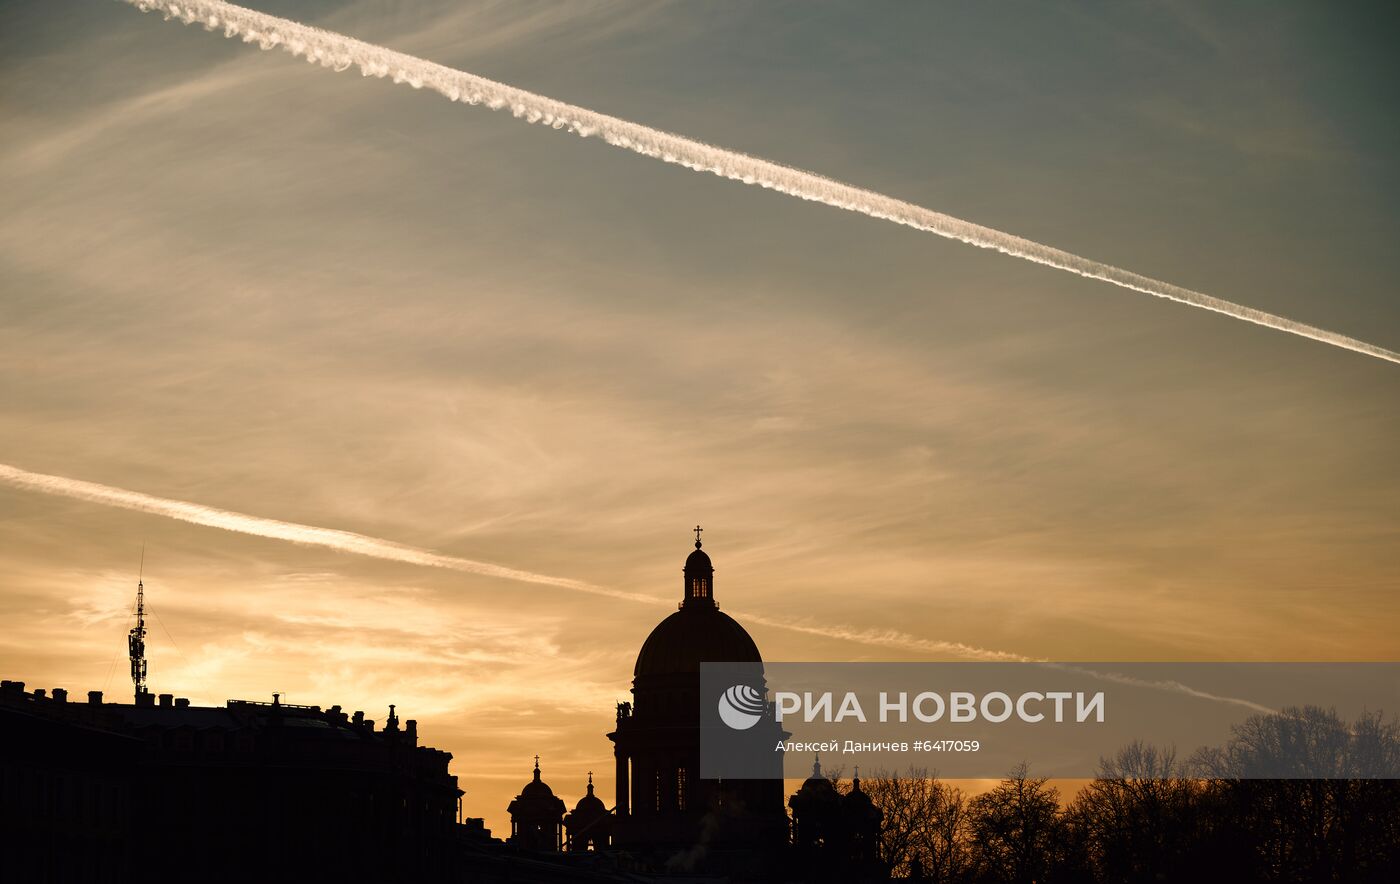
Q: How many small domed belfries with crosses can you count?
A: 4